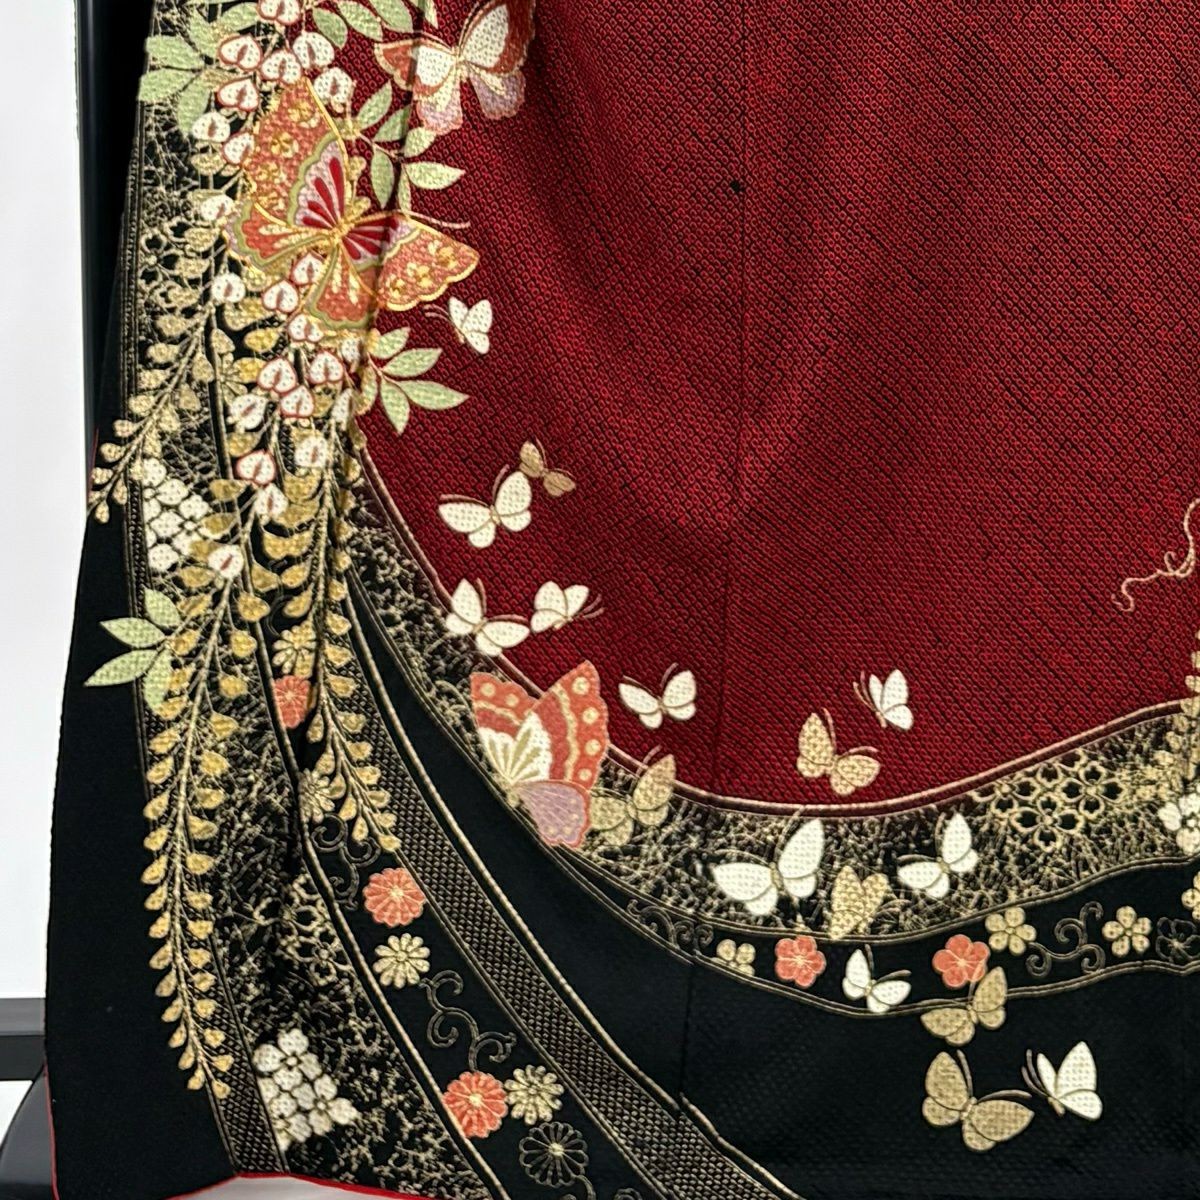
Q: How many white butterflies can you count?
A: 10